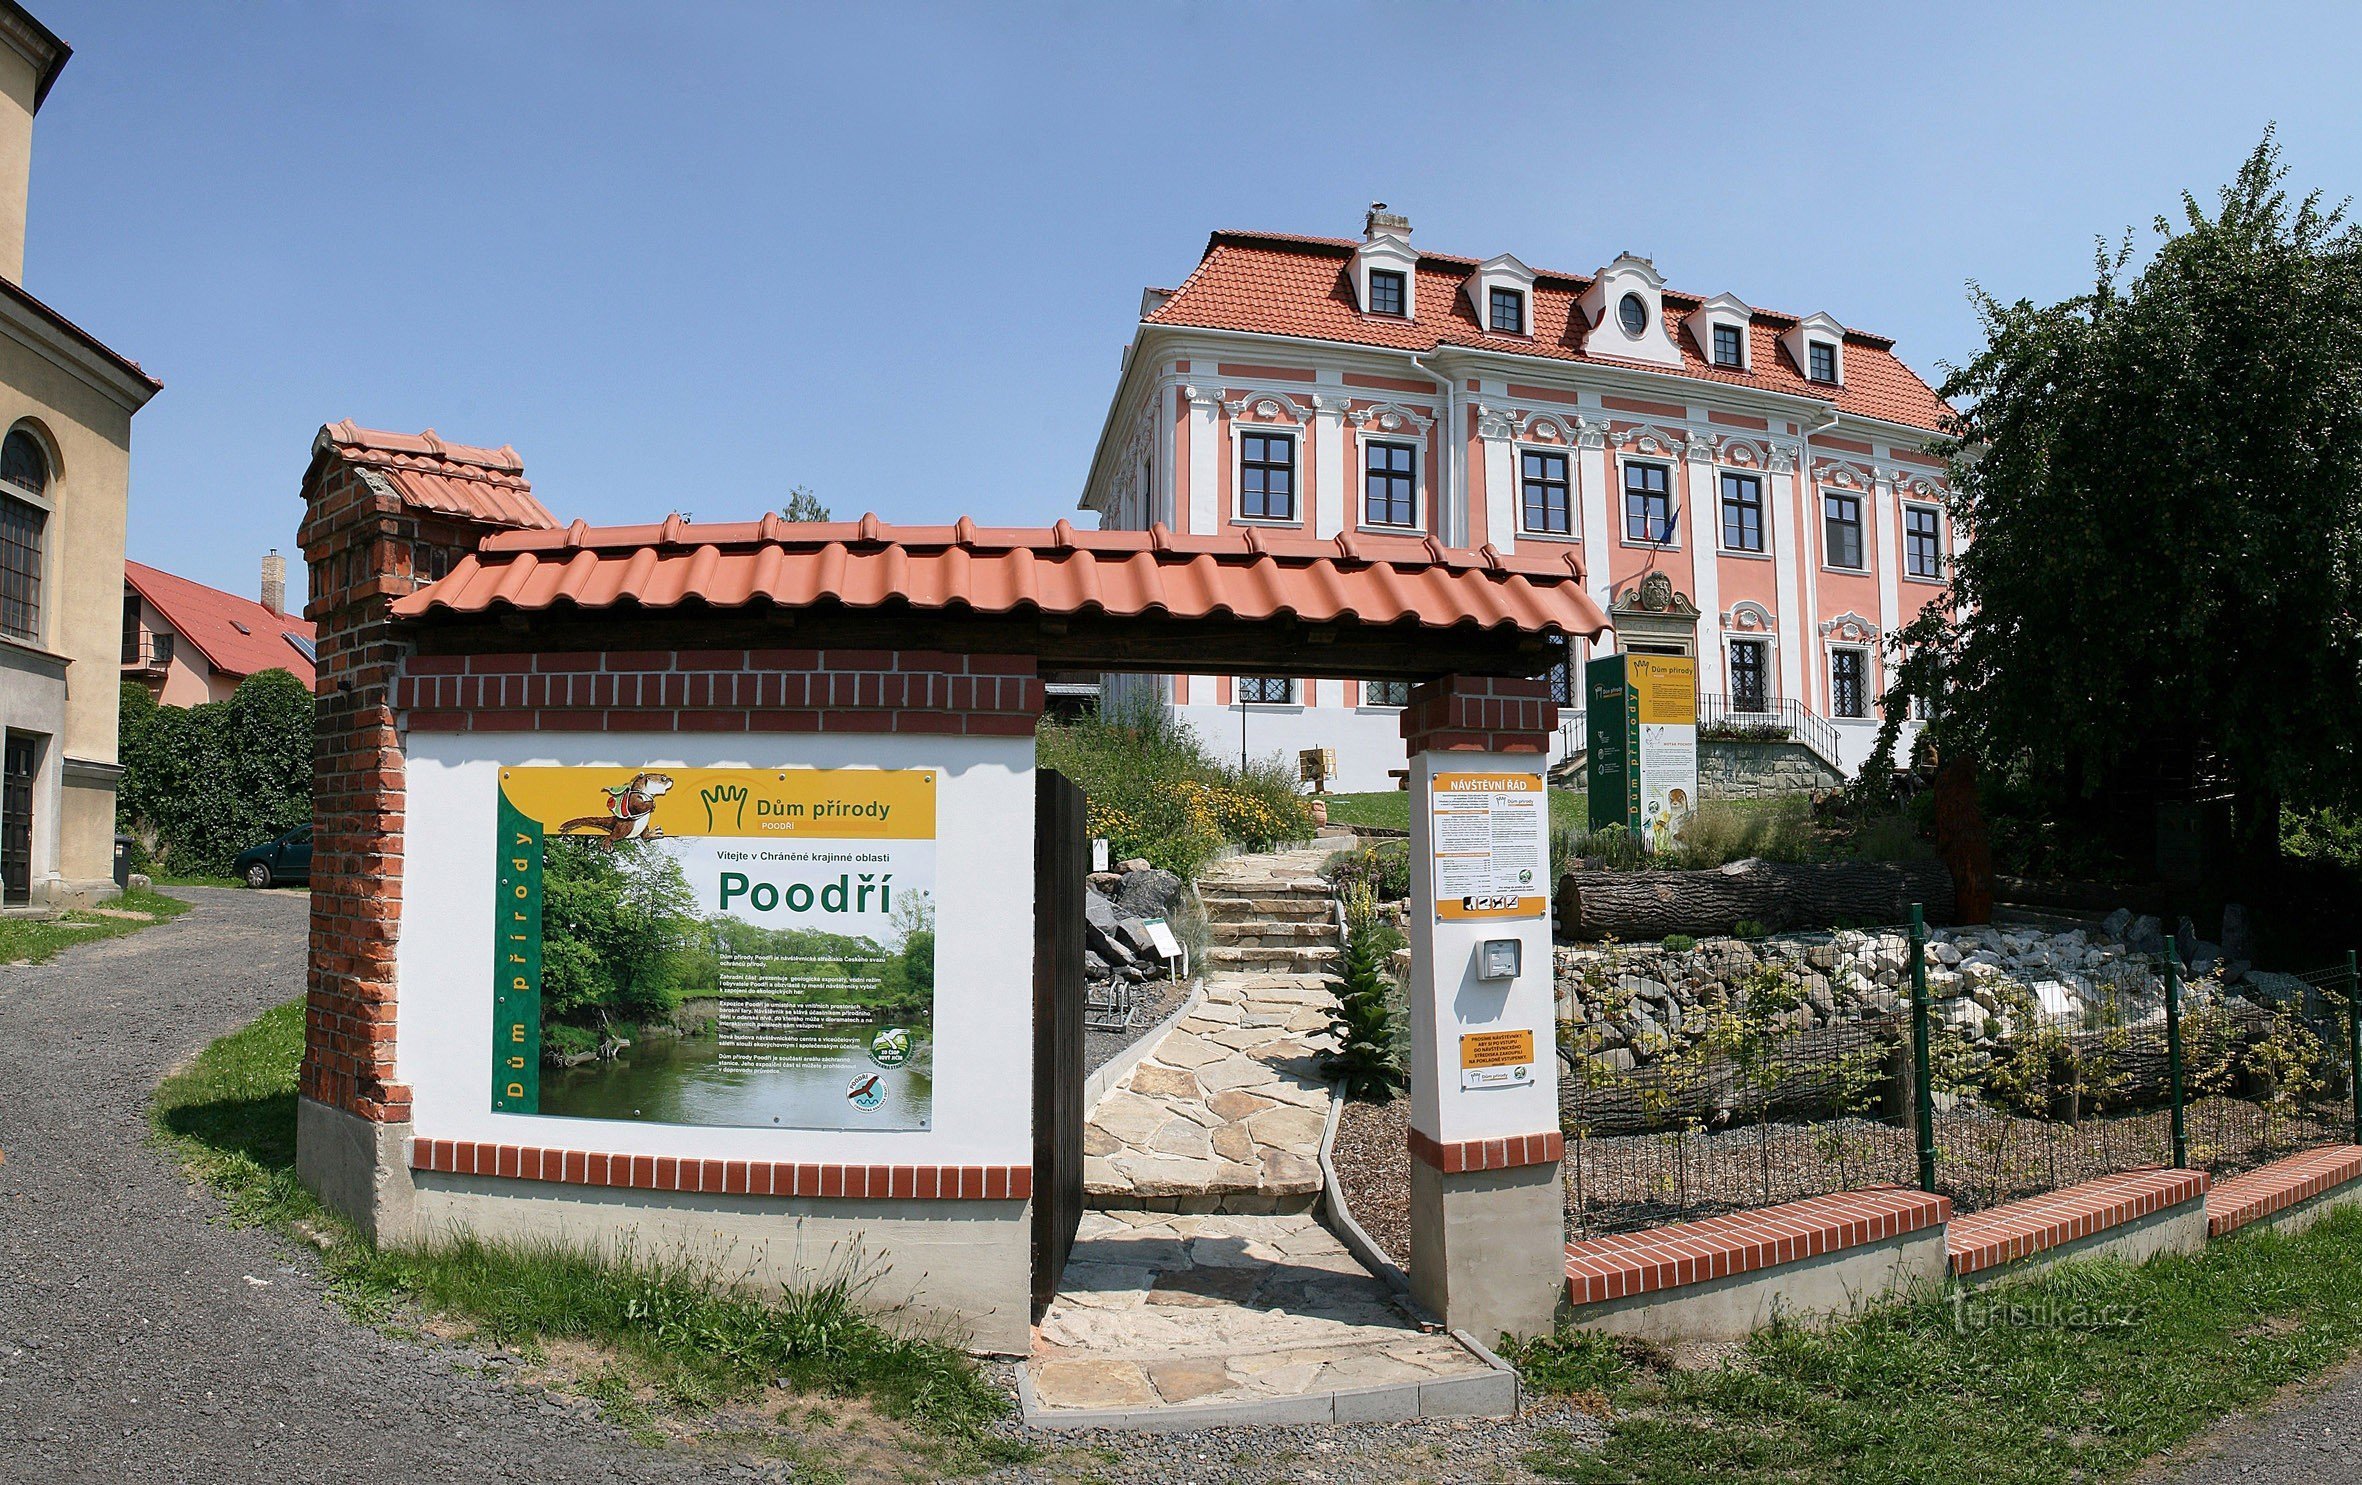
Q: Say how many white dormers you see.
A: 5